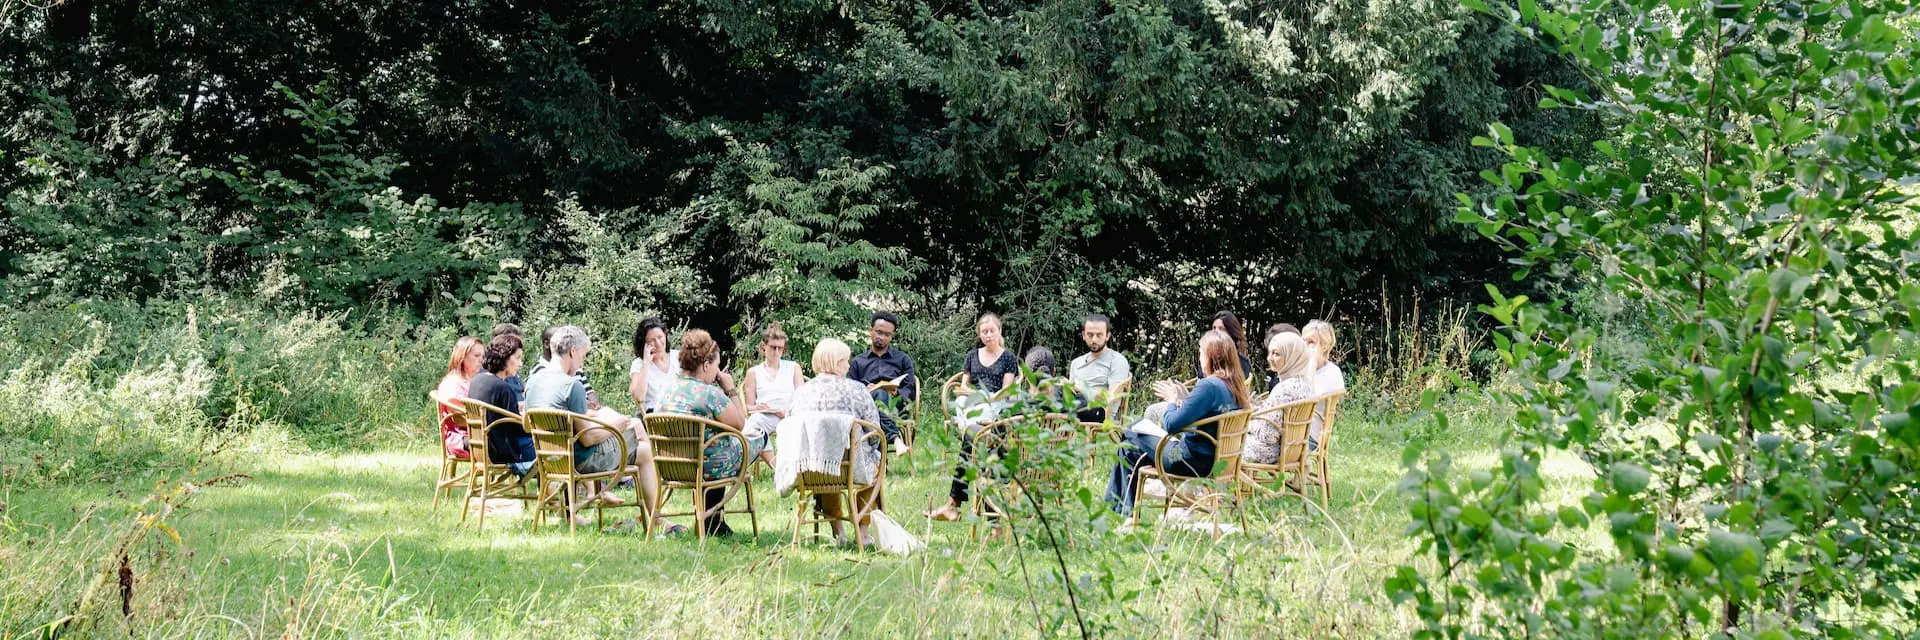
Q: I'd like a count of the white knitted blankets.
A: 1